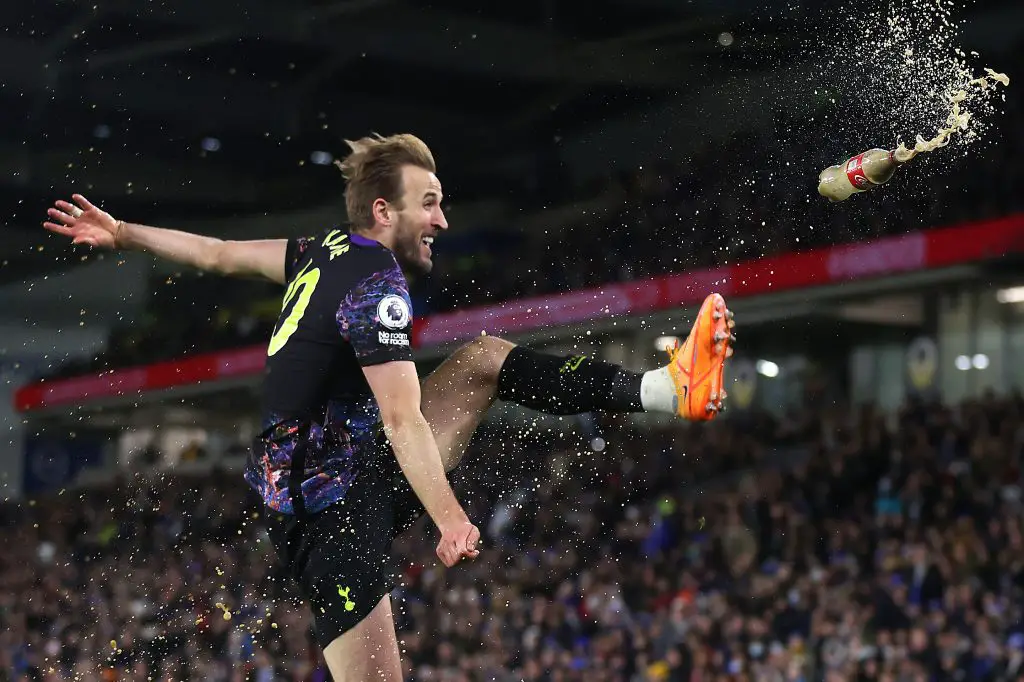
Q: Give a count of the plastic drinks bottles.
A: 1